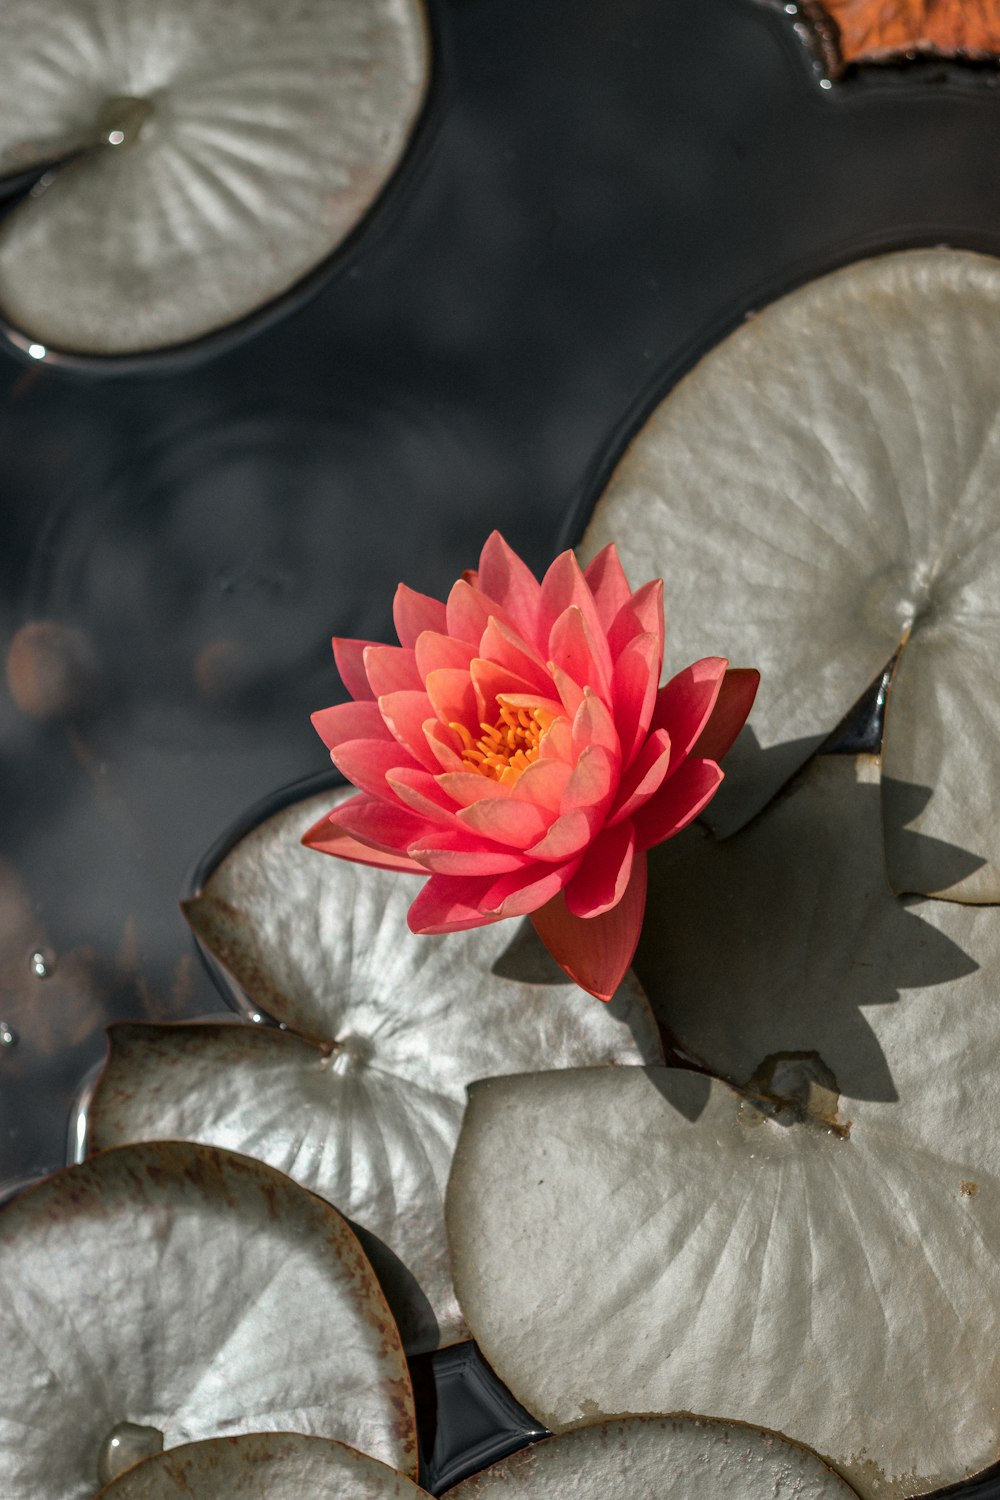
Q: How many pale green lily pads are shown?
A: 7